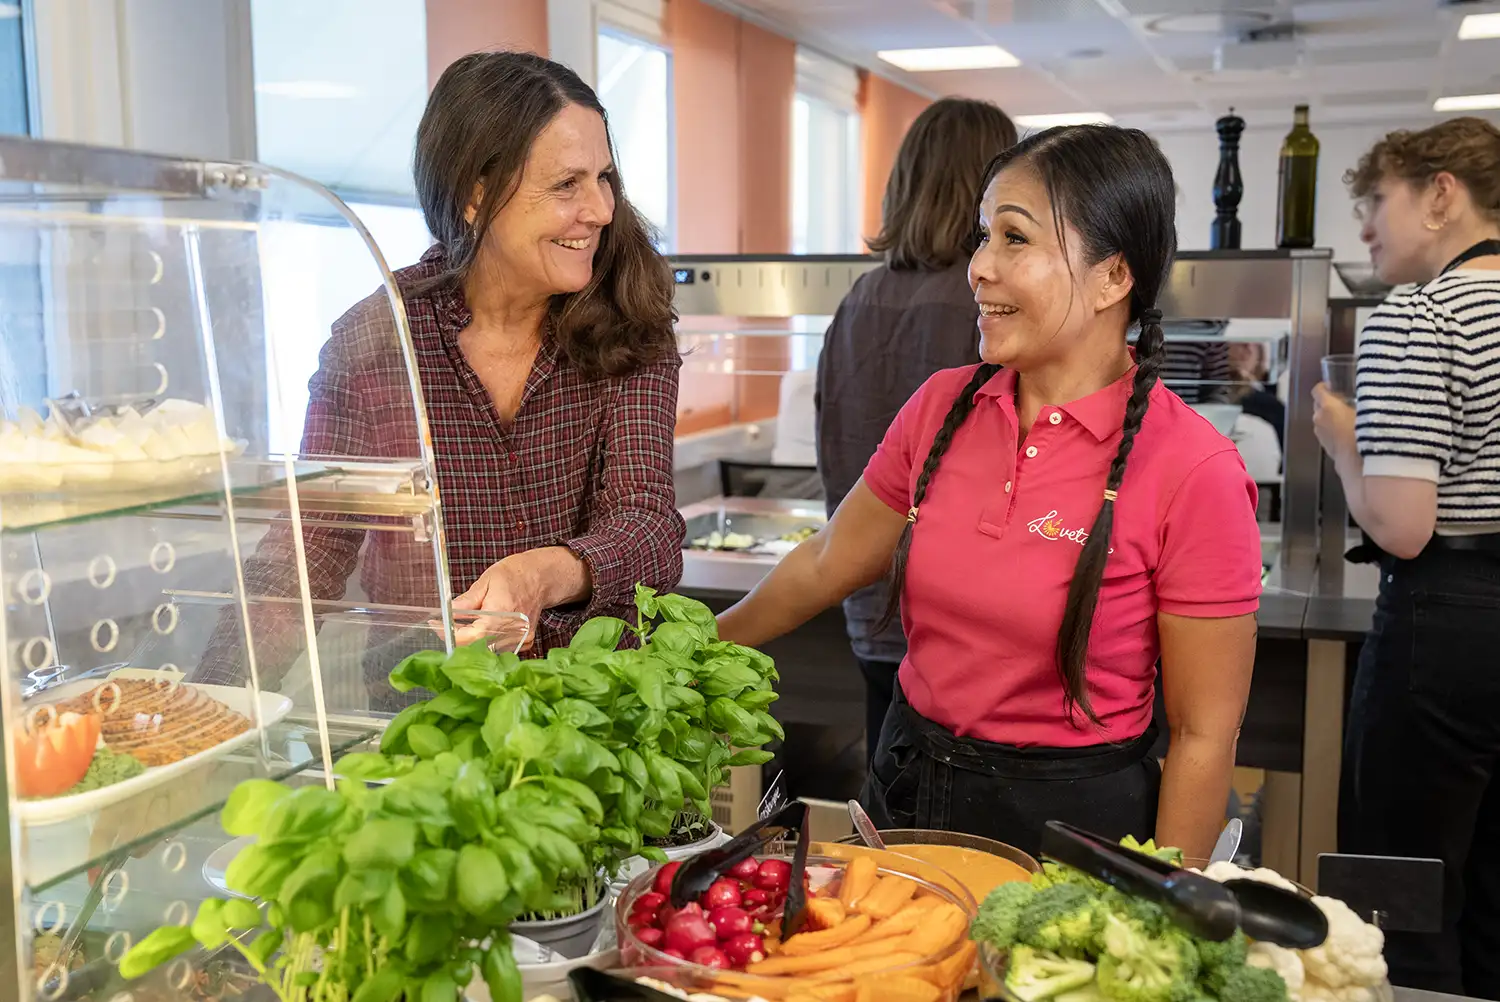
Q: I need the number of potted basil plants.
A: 3